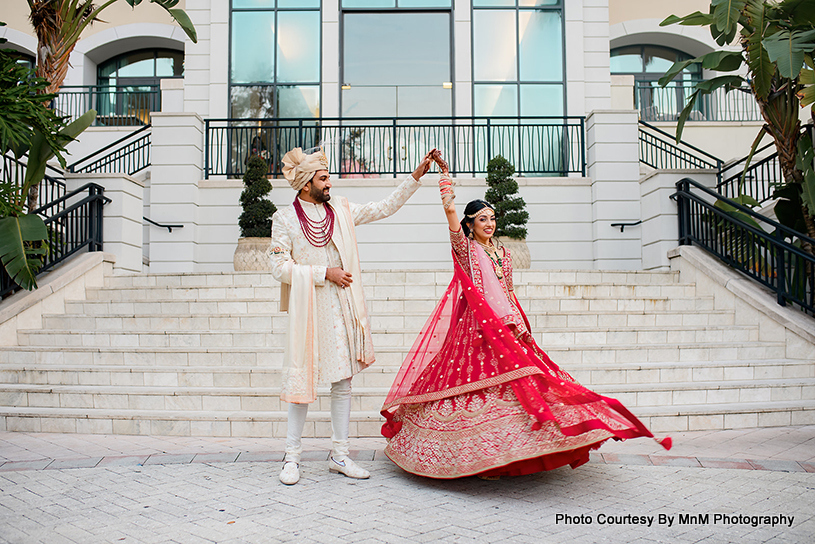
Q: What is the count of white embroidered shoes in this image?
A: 2